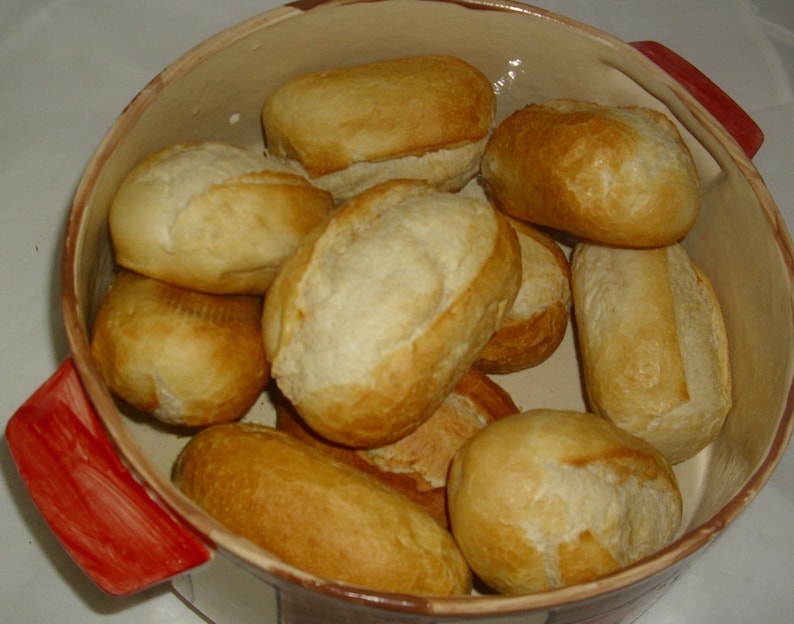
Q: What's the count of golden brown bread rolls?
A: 10